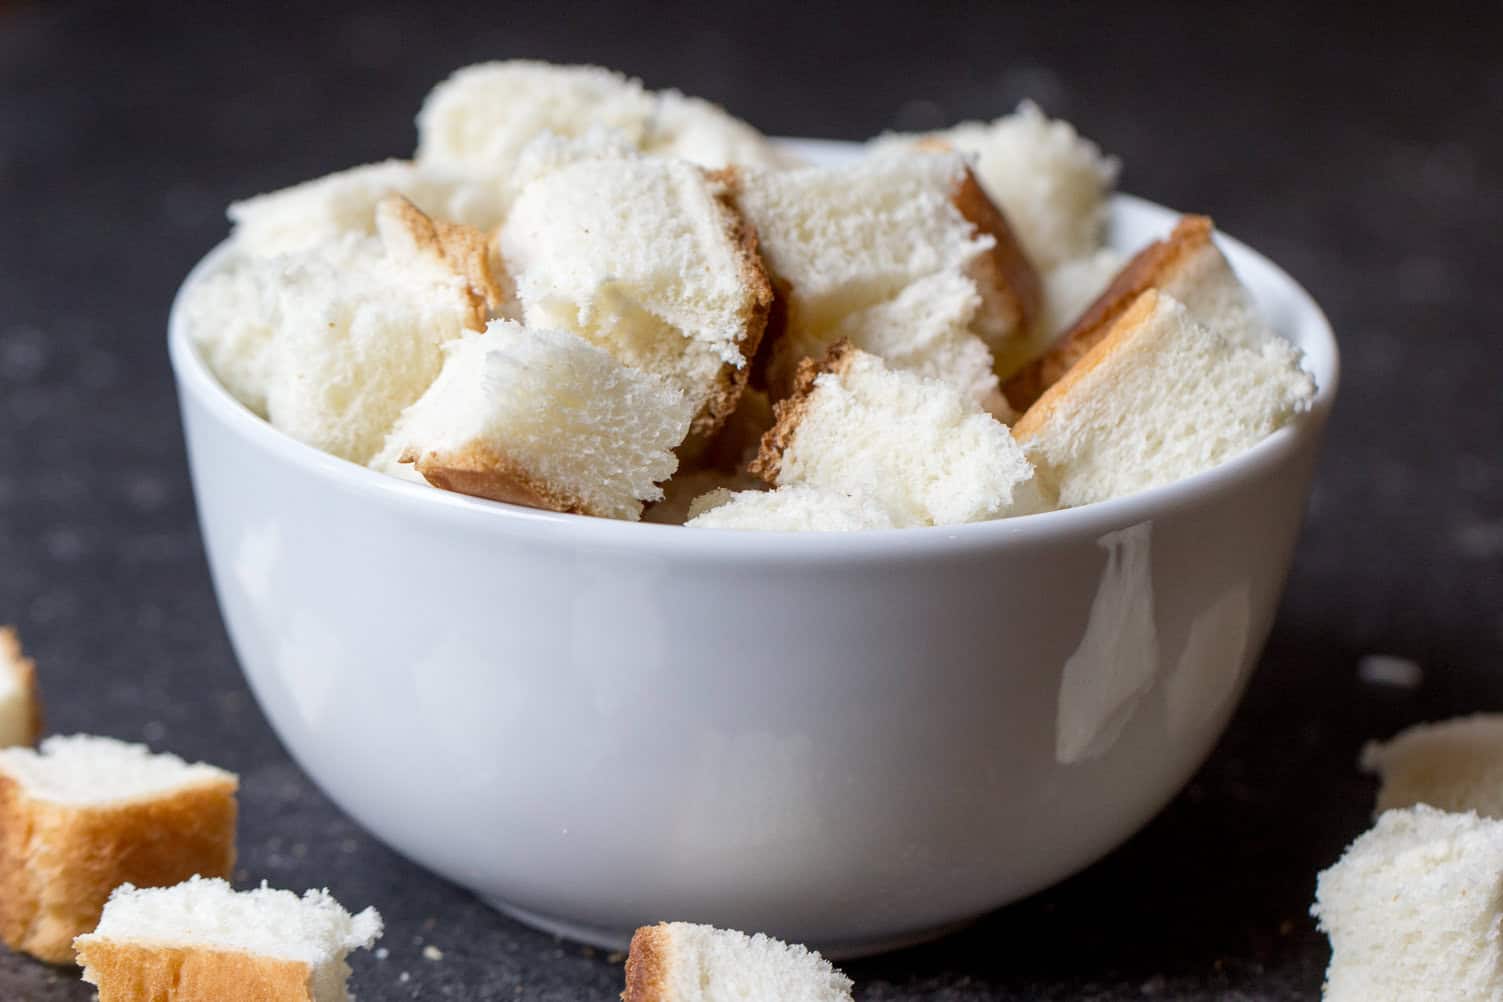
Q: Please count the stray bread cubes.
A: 6